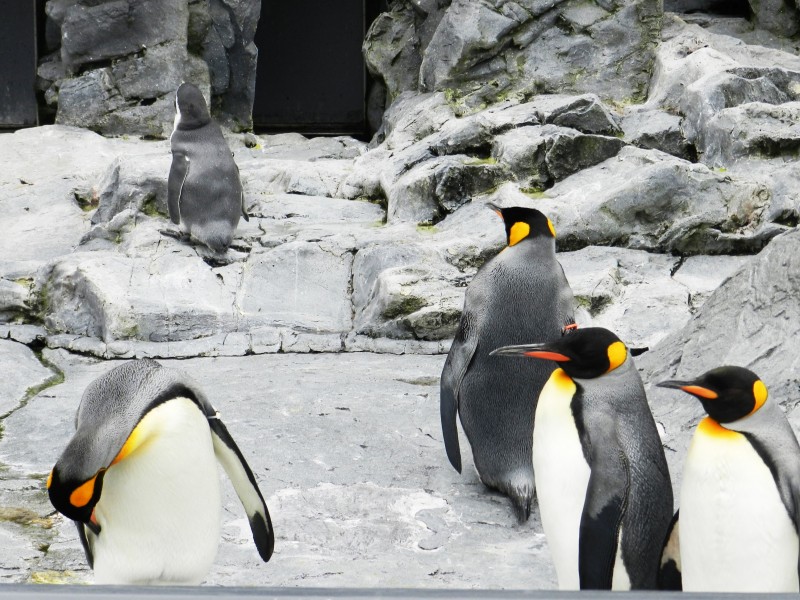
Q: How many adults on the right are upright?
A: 3